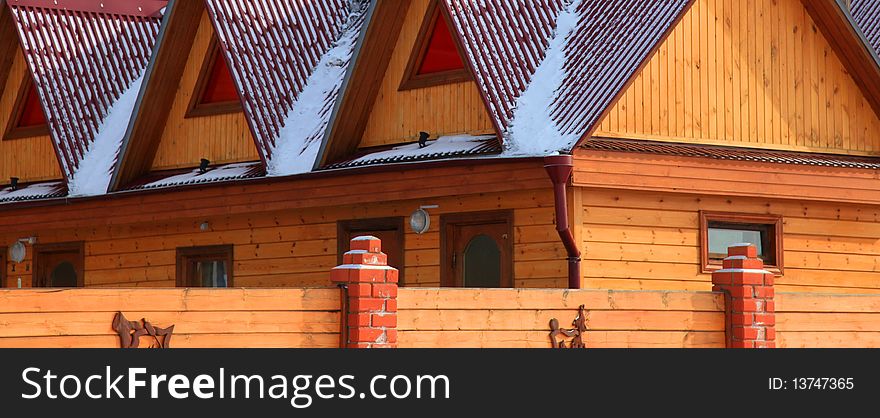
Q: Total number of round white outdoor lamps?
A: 2